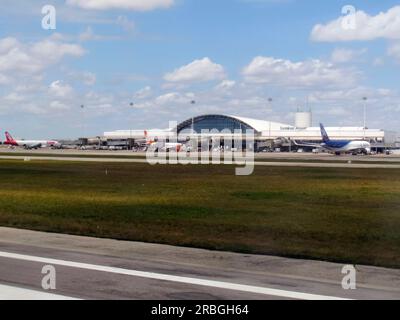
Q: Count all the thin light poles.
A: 5